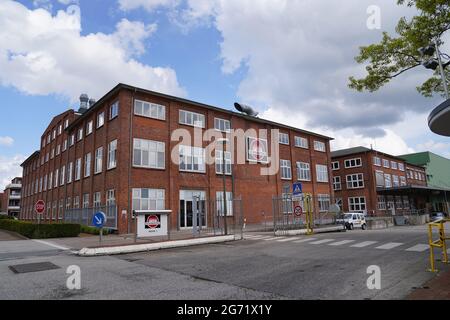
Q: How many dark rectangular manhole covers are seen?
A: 1